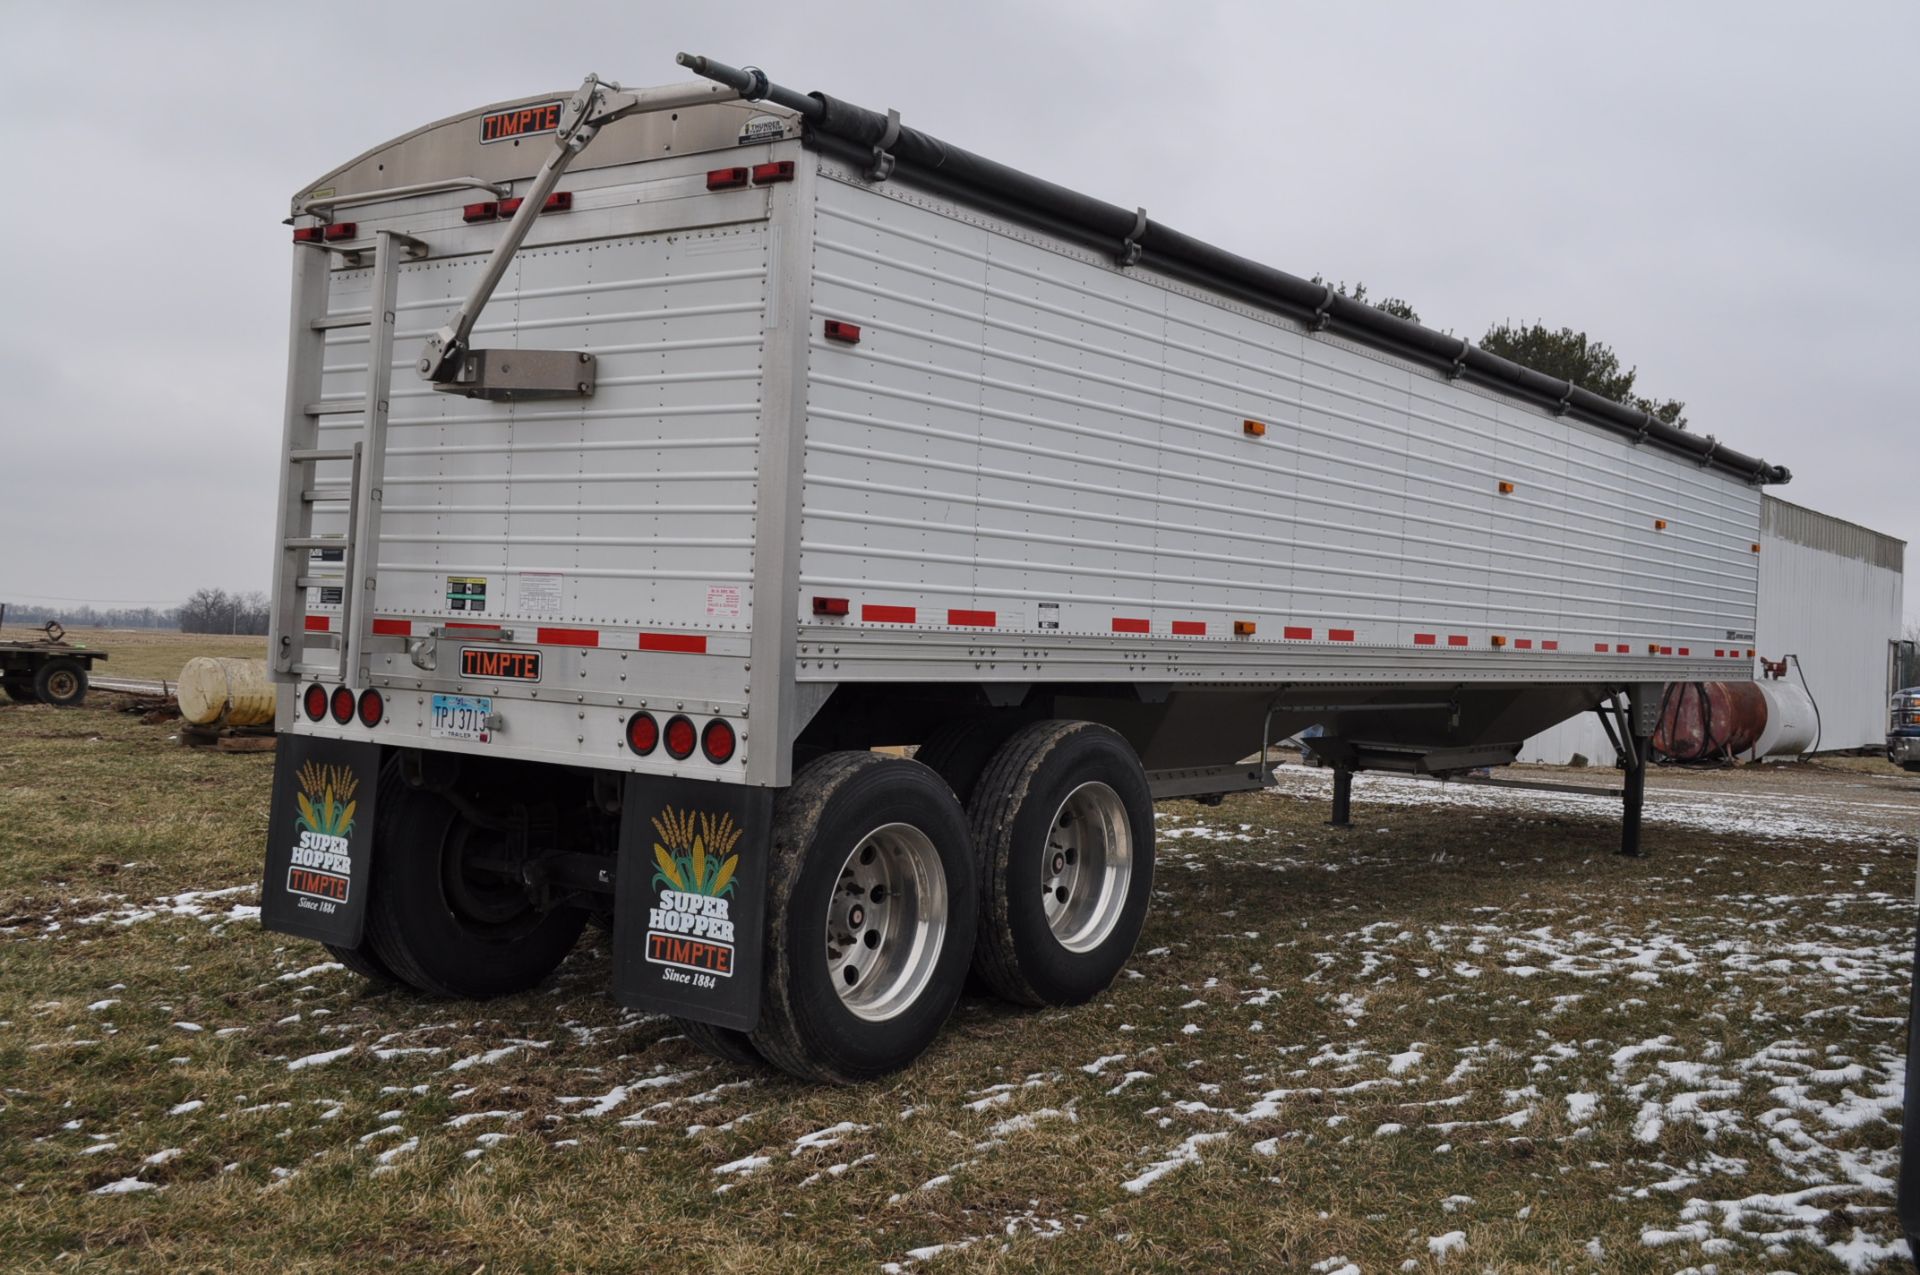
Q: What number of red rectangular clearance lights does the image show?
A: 9